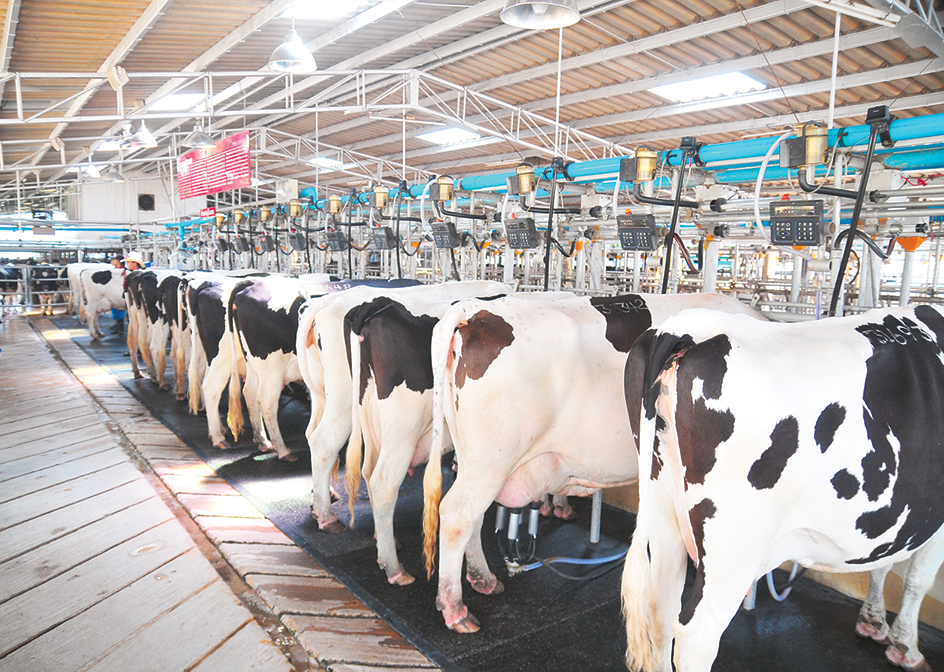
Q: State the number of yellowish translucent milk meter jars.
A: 10